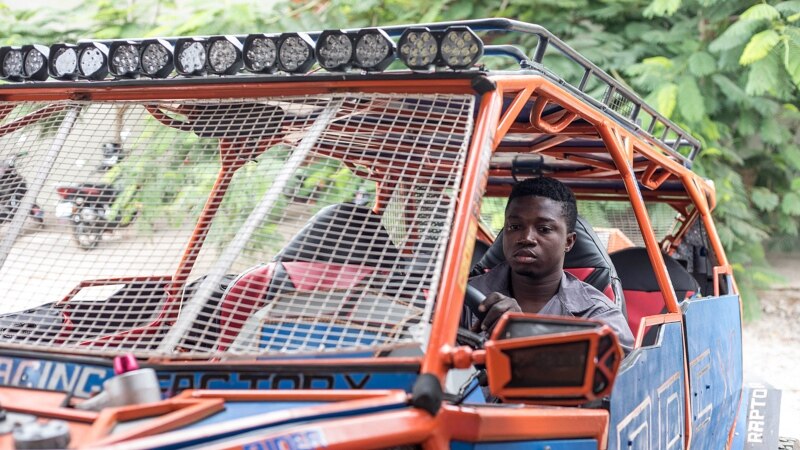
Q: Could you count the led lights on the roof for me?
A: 14